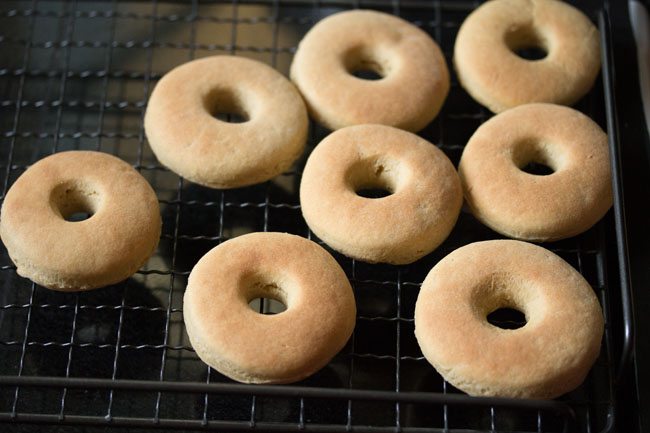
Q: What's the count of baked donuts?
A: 8